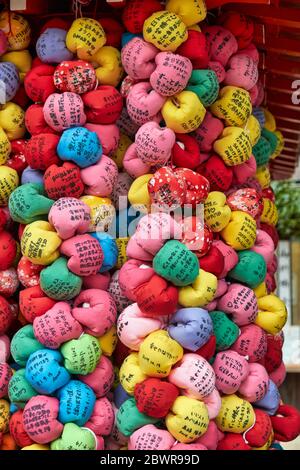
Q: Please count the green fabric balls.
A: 12